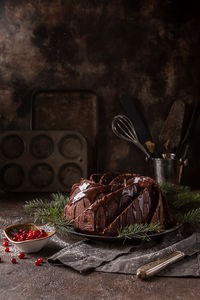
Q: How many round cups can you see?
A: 6